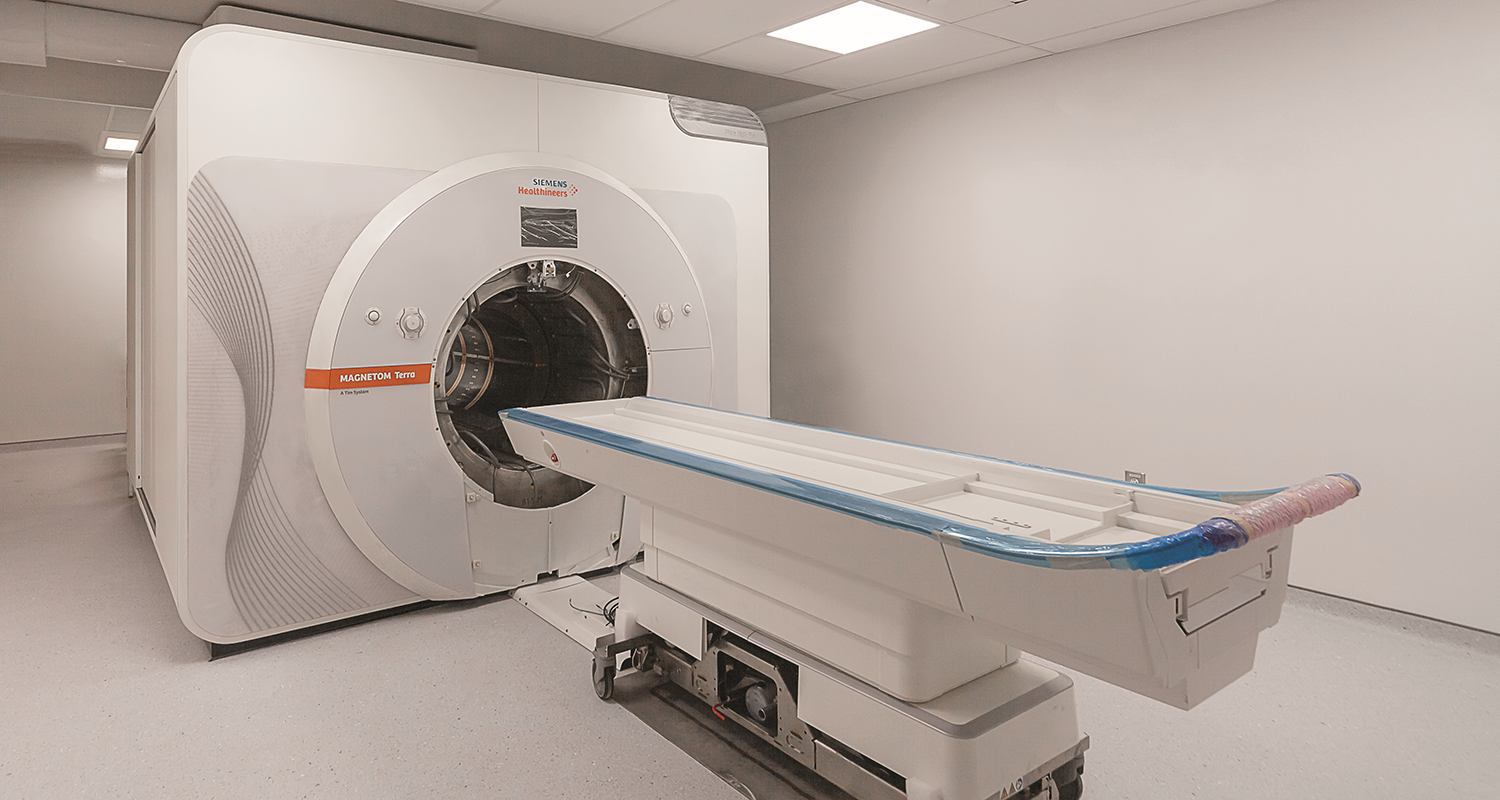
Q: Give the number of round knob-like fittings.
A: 4